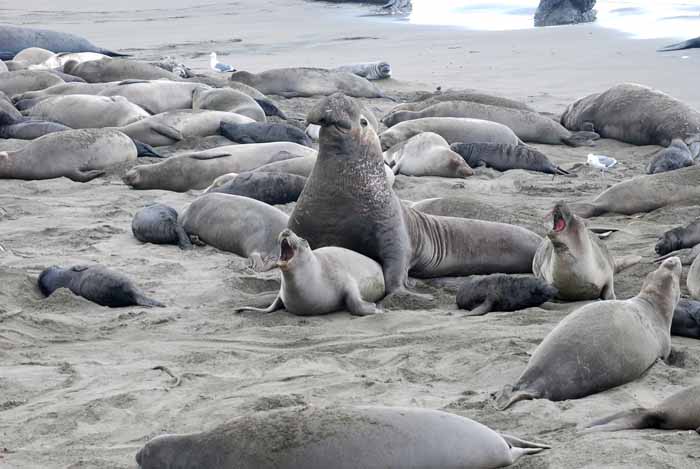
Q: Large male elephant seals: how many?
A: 1